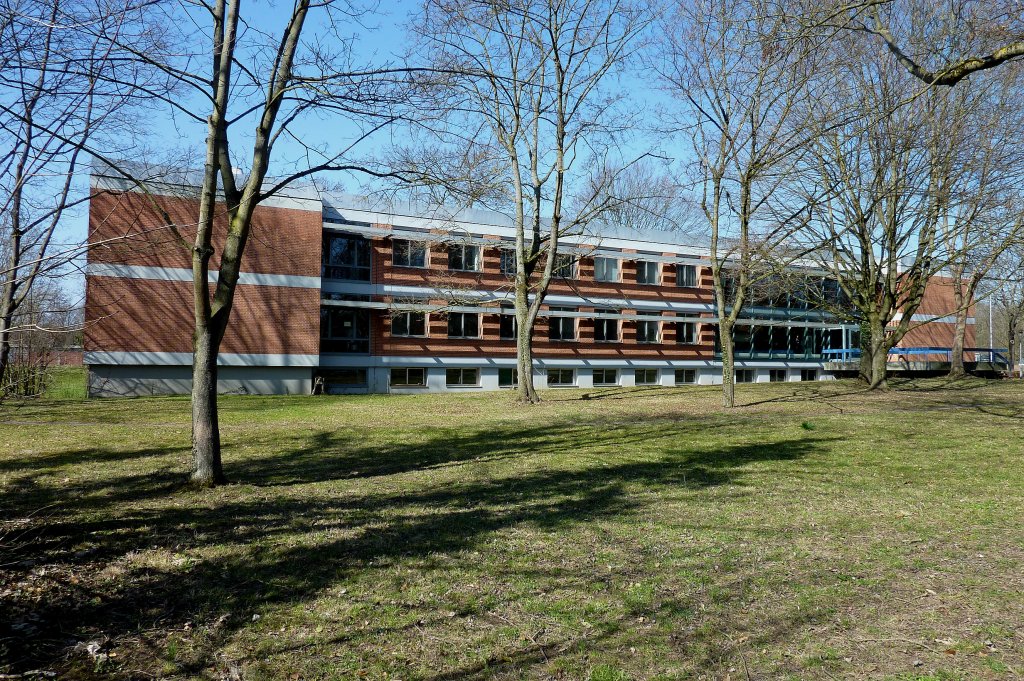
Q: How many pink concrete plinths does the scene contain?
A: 0